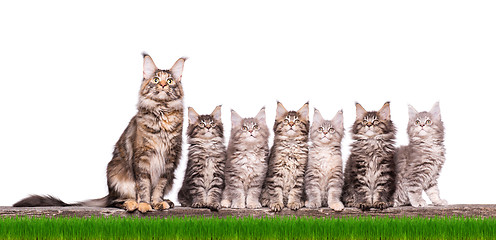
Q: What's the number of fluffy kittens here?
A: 6